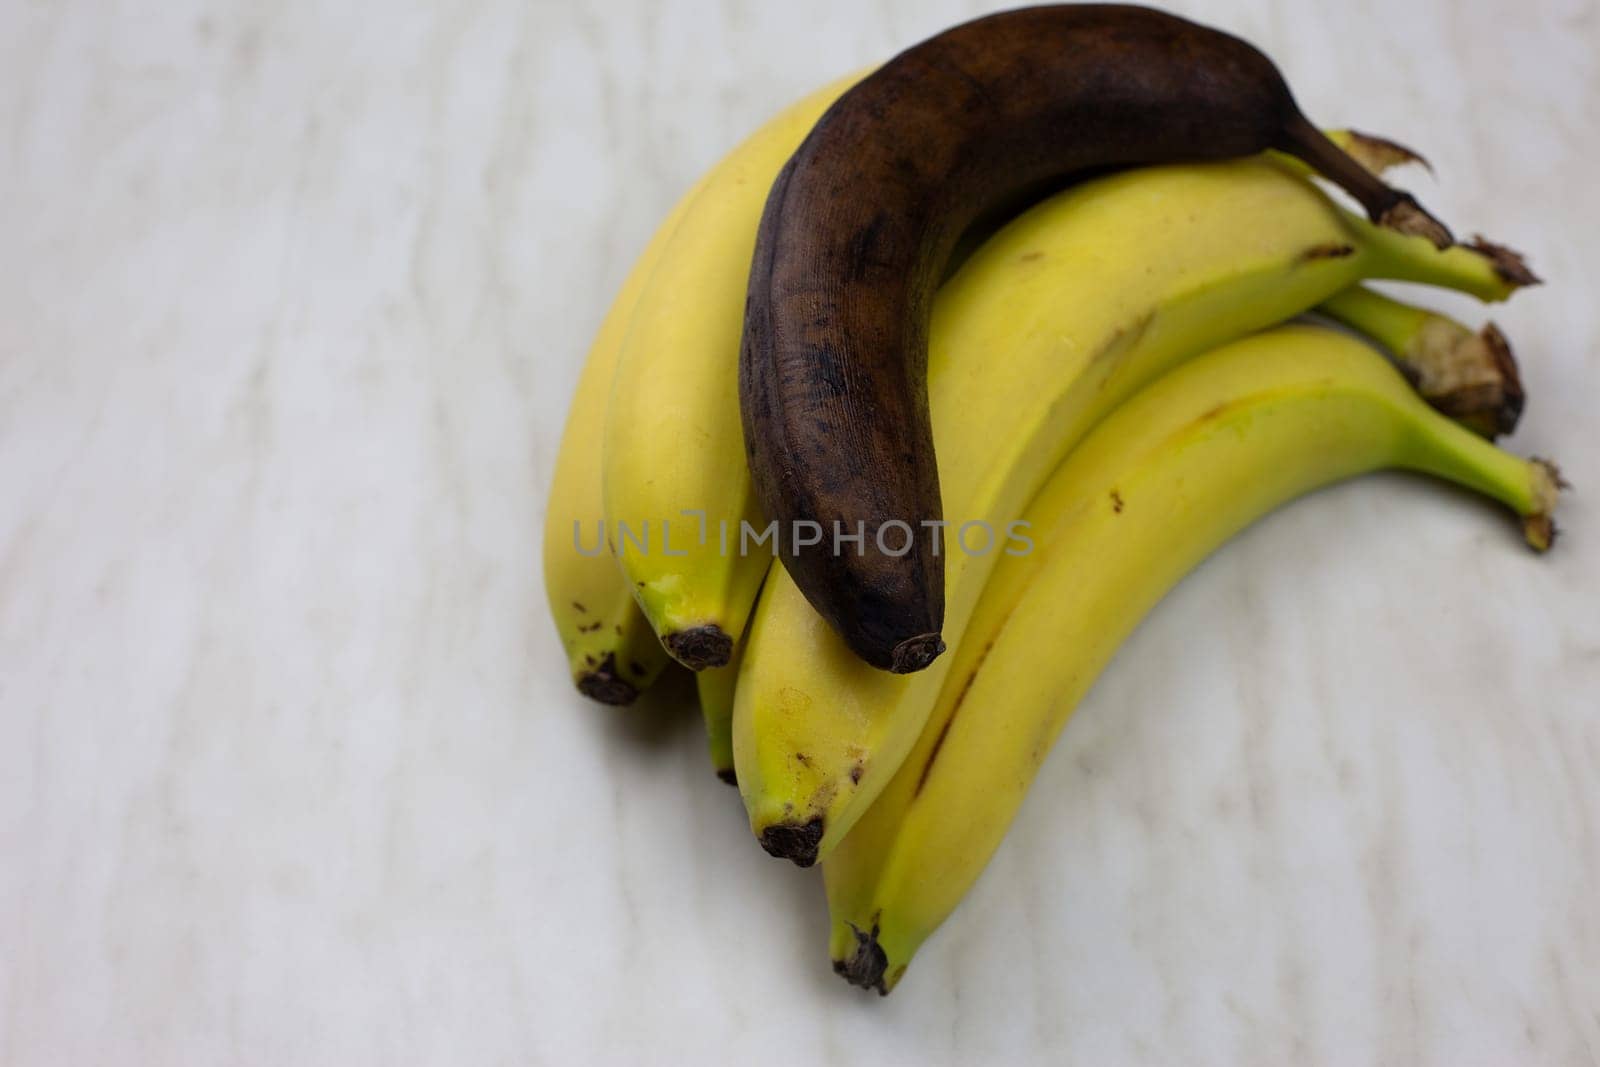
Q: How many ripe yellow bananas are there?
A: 5